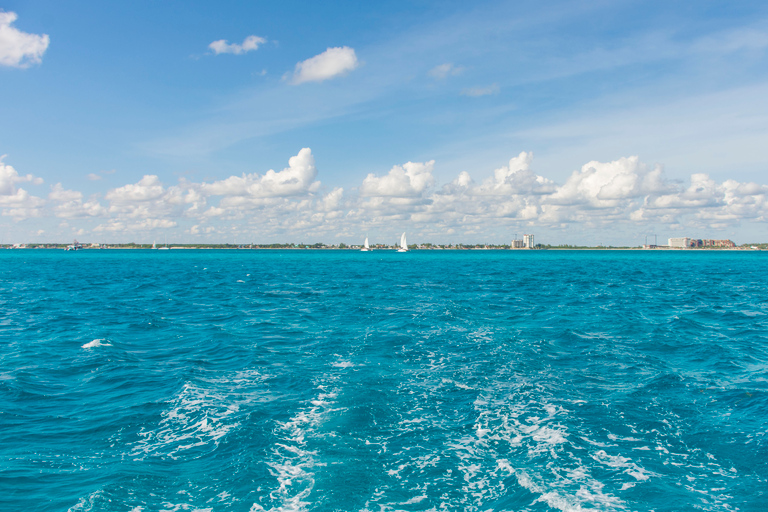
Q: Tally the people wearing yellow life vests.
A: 0